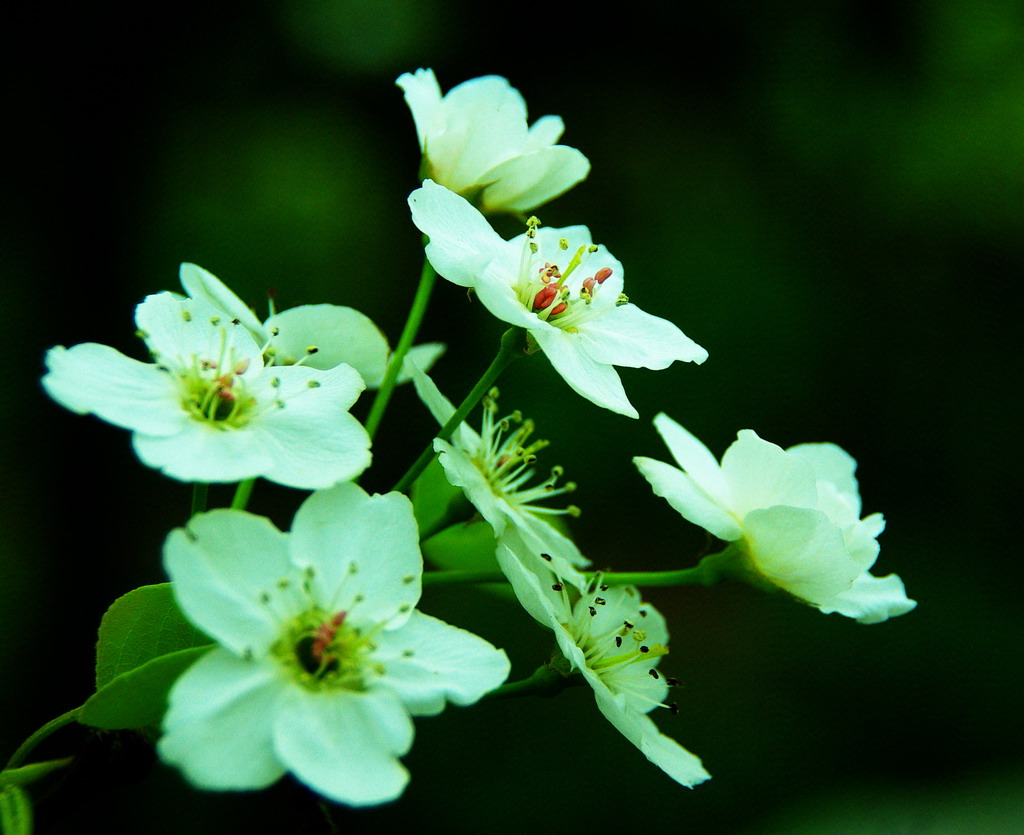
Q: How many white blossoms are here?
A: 8